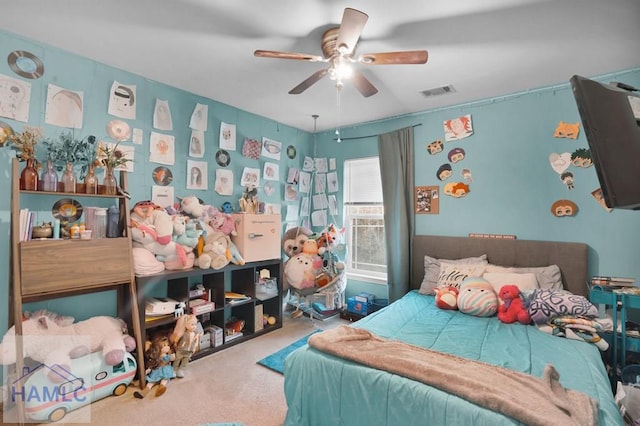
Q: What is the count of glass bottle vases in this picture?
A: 5